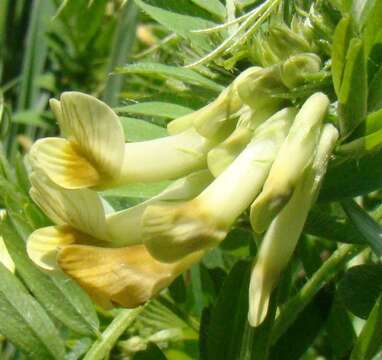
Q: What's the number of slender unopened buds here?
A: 2